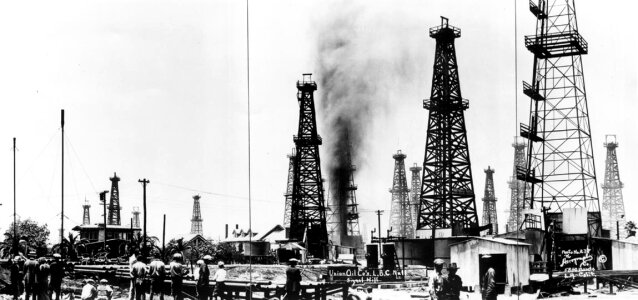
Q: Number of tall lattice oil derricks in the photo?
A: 14